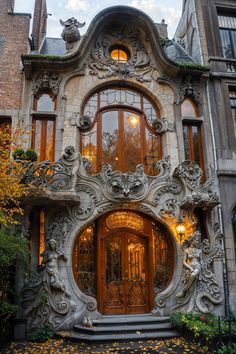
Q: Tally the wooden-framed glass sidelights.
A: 2